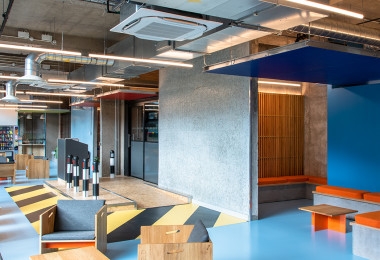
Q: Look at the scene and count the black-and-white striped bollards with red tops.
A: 4